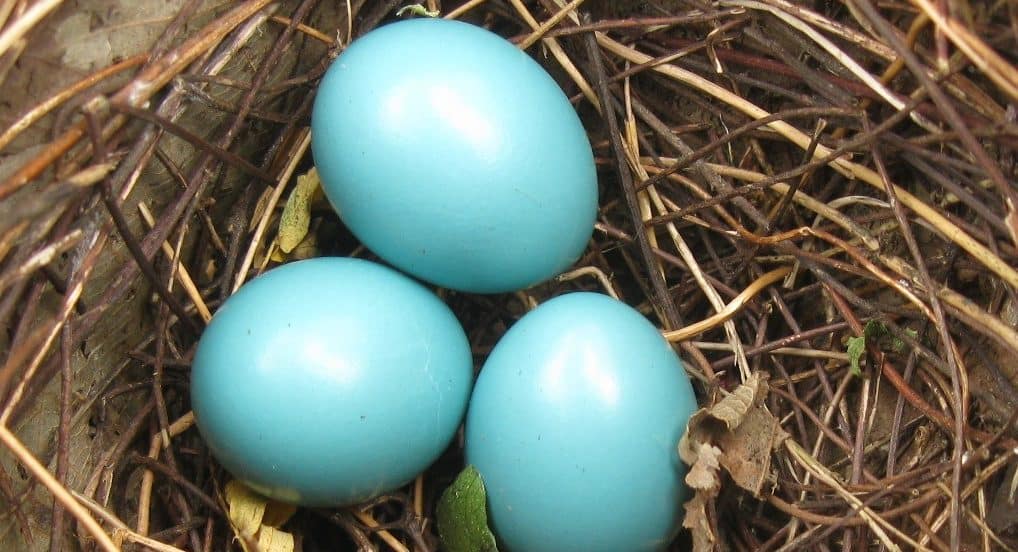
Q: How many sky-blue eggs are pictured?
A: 3